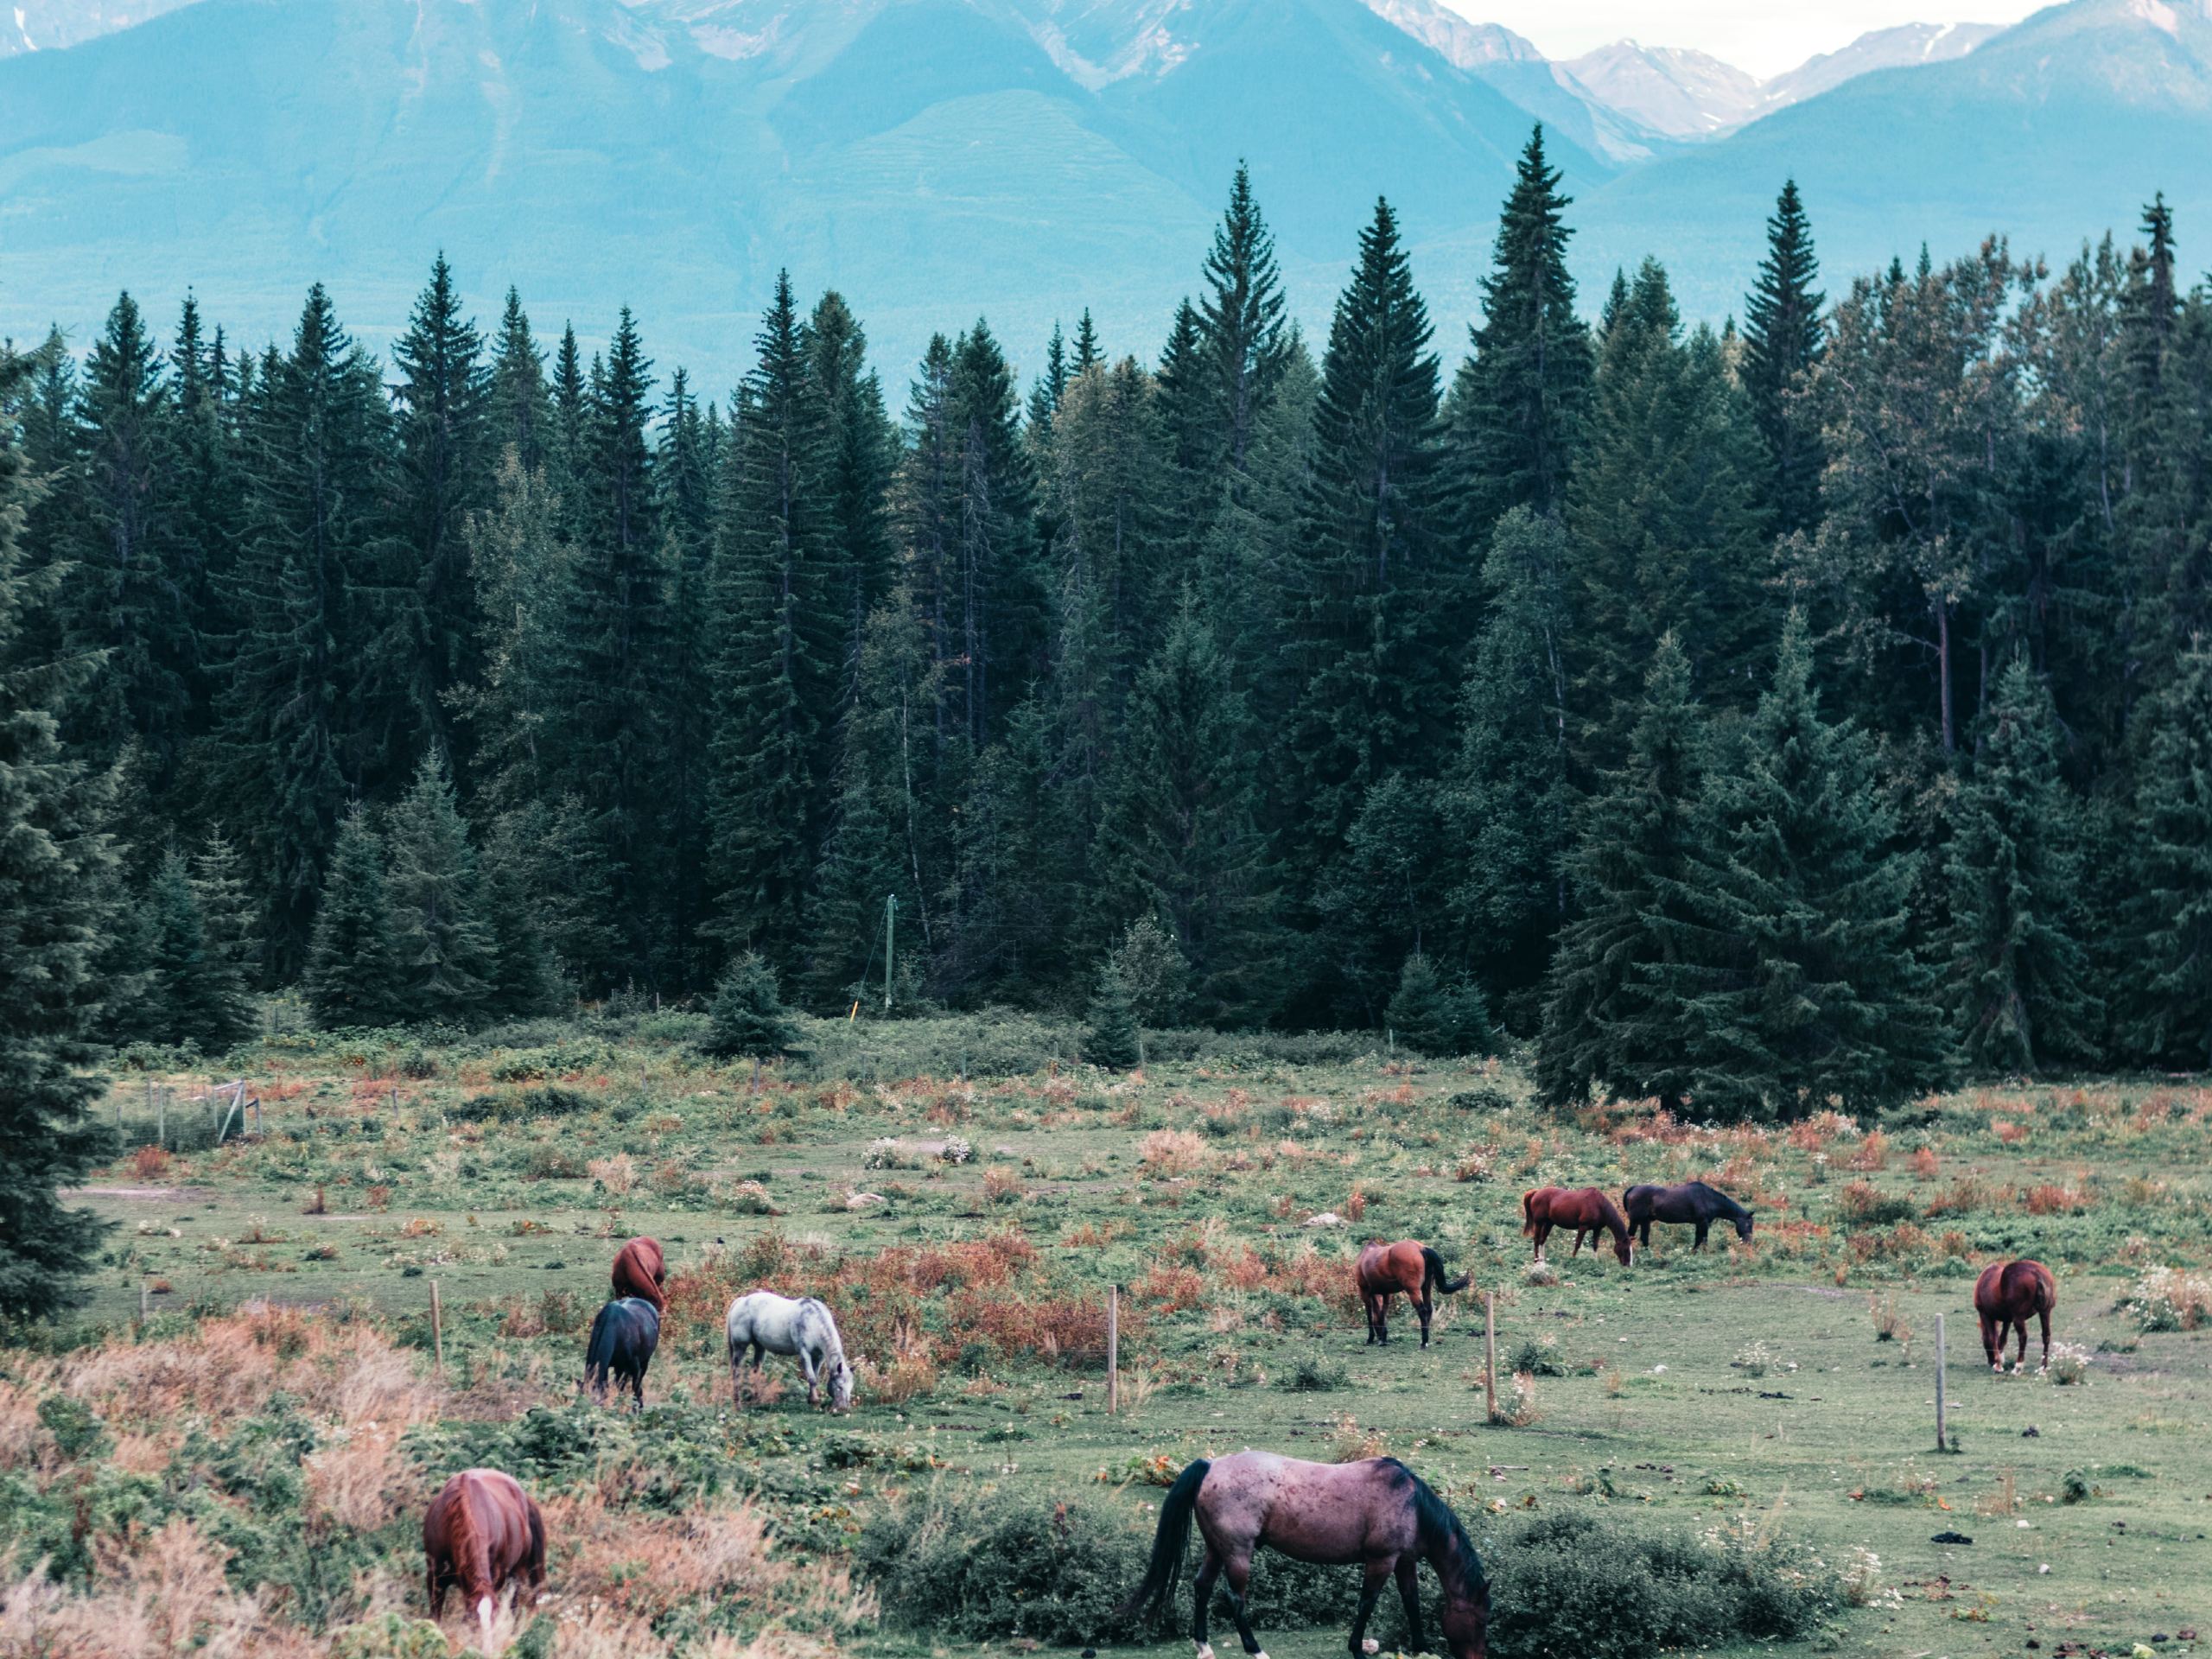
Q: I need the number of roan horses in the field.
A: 1